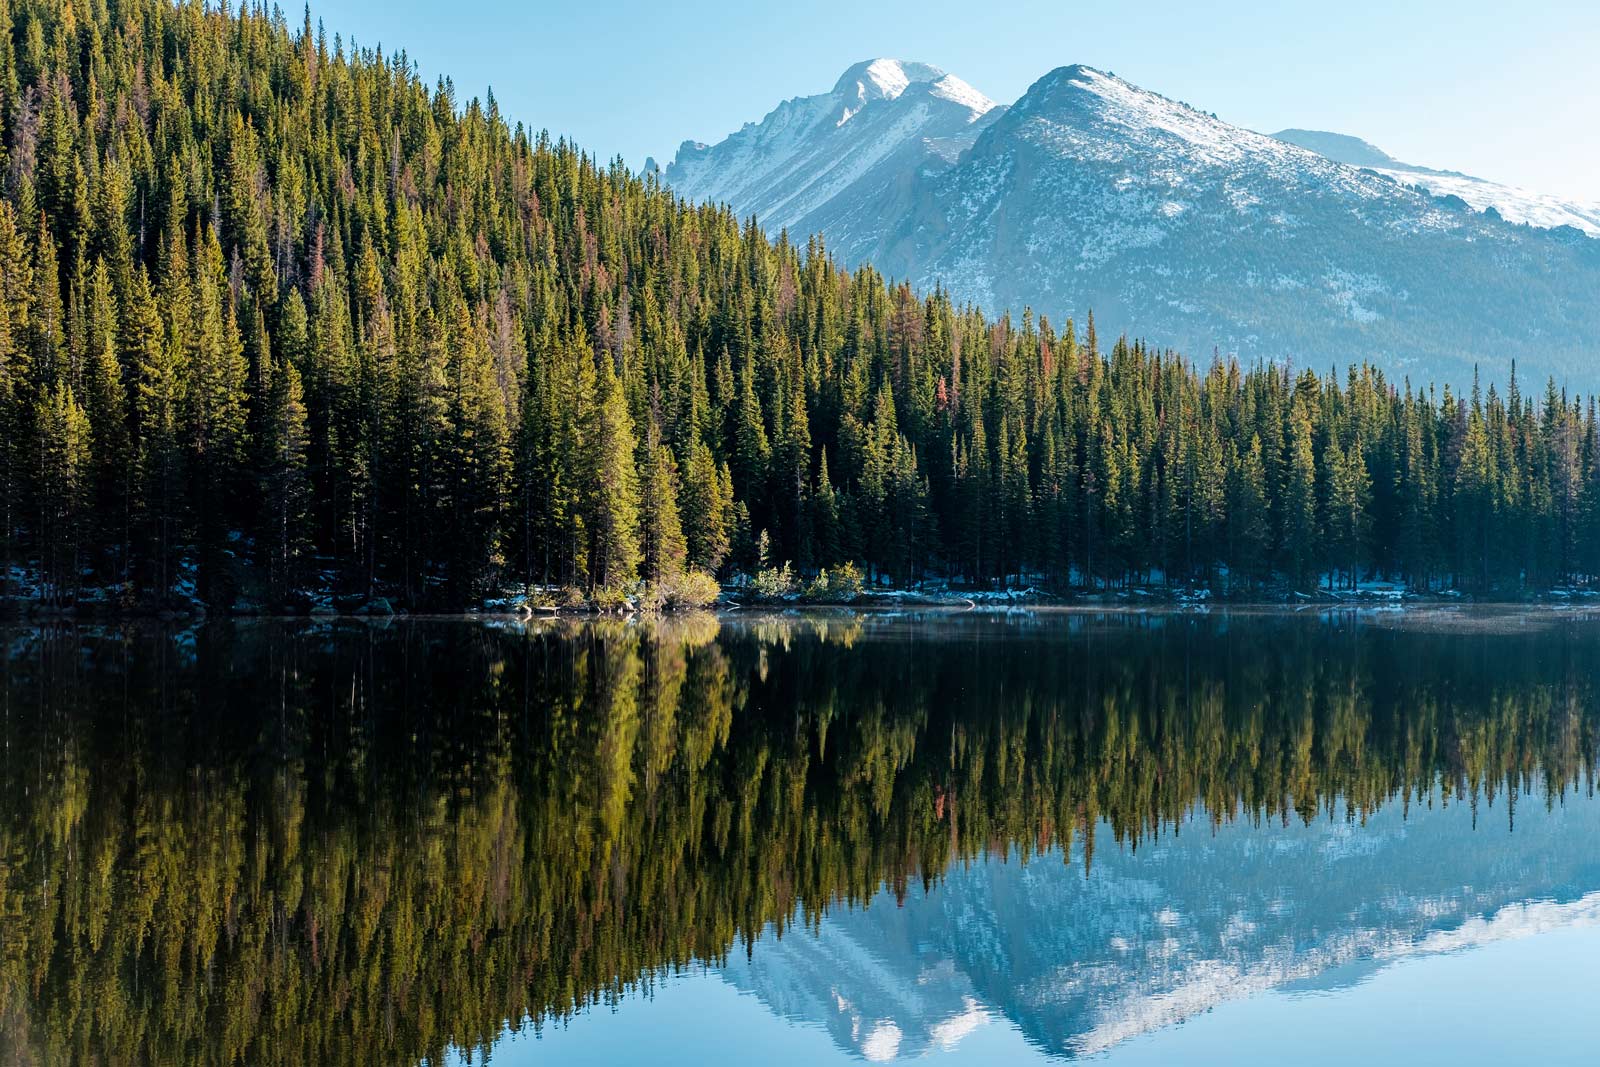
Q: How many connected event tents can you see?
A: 0